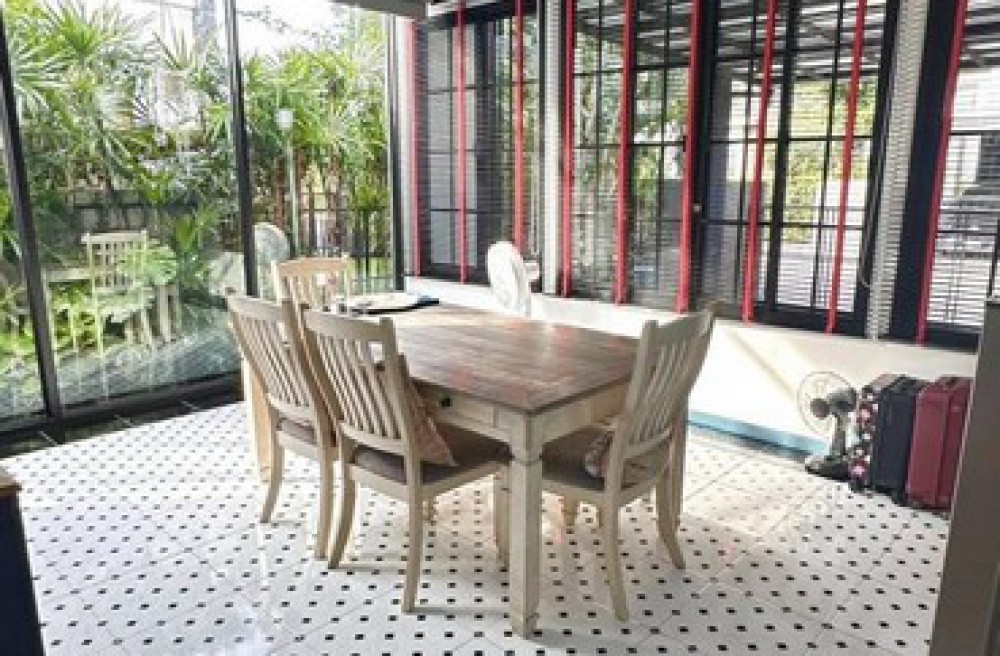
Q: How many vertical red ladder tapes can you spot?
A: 9